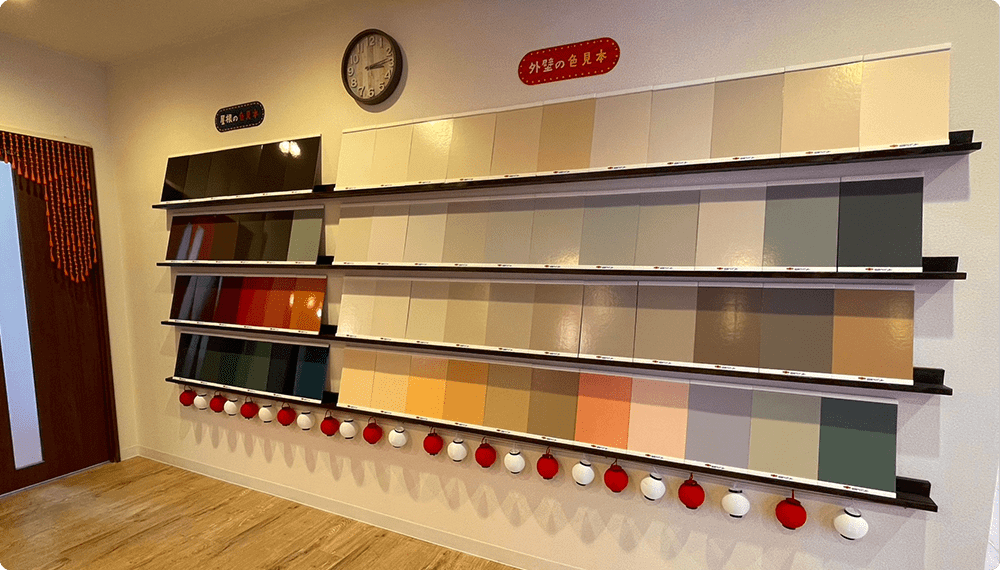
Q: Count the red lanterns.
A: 12